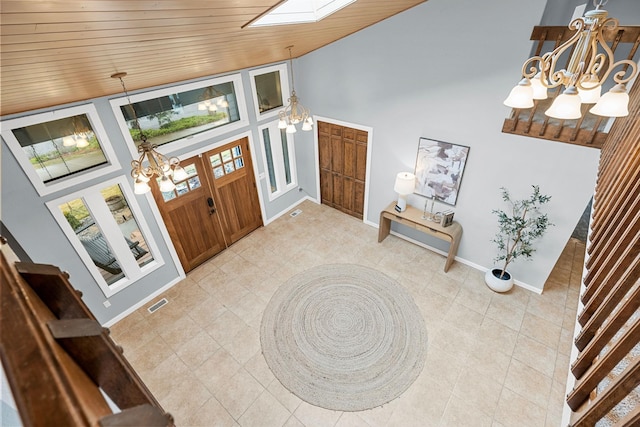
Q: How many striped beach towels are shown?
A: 0